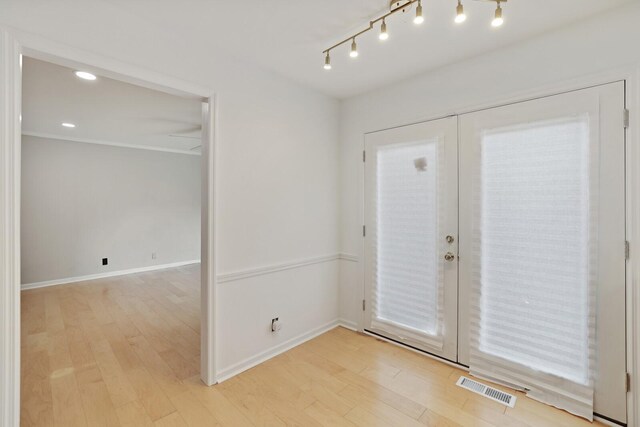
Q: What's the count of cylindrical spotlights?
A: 6